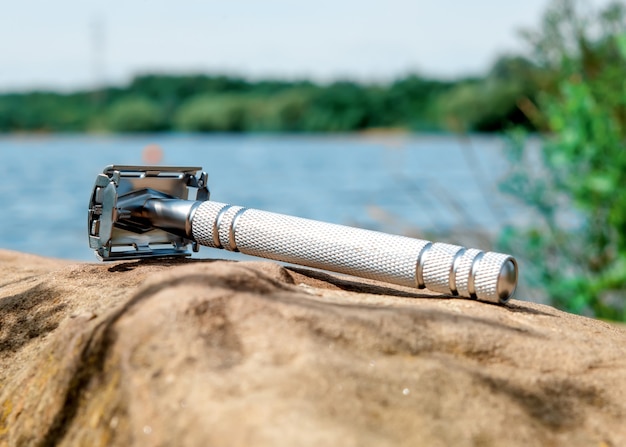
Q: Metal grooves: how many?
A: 5